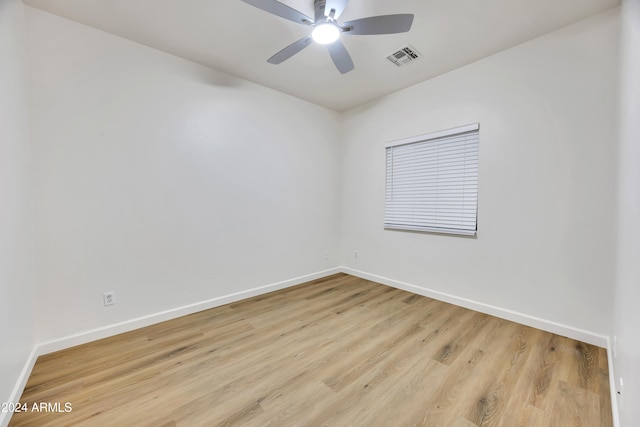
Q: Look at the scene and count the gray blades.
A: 5